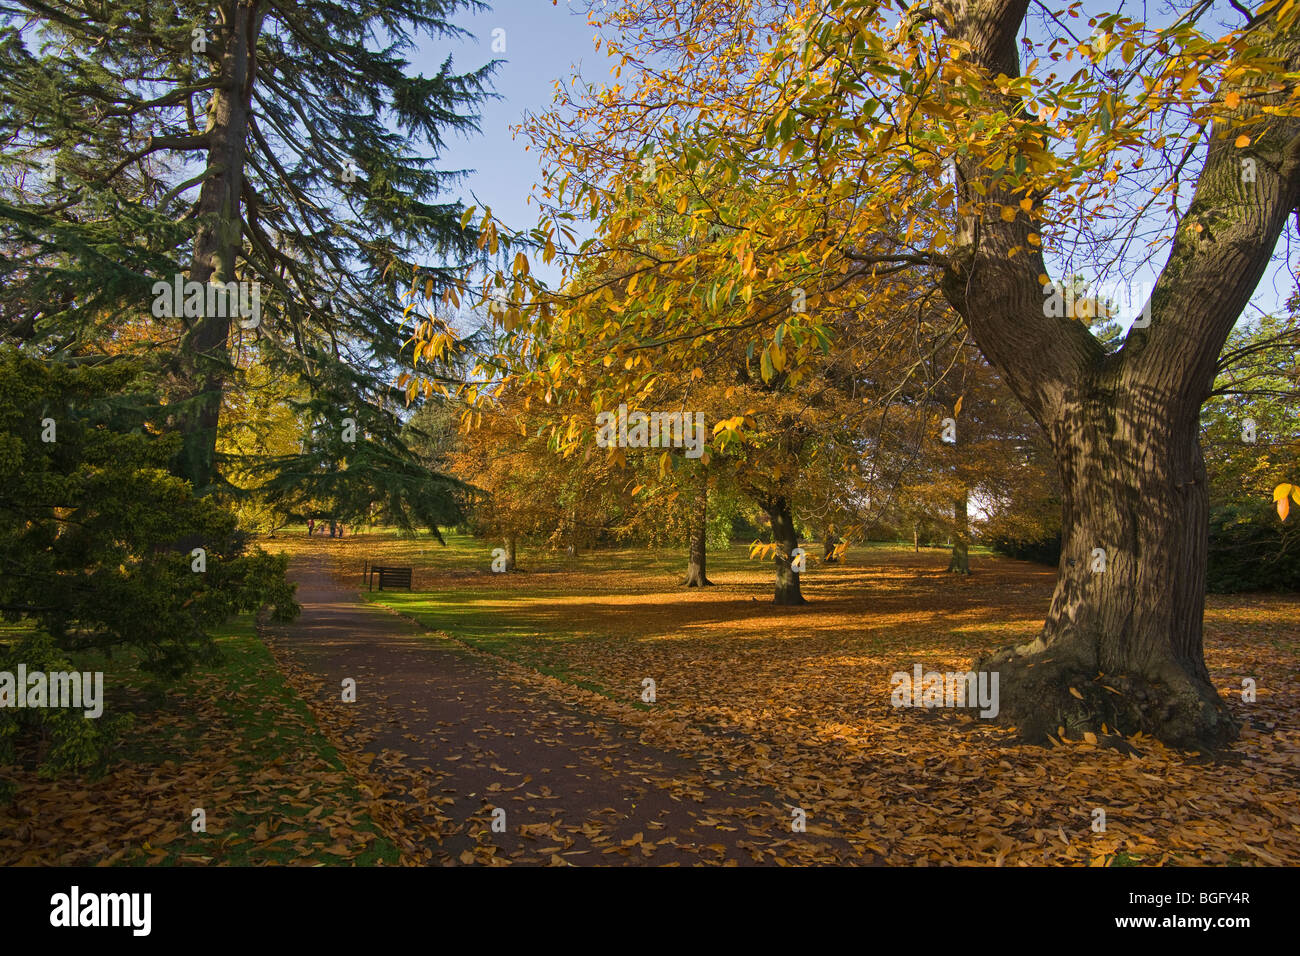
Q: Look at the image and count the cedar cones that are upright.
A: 0